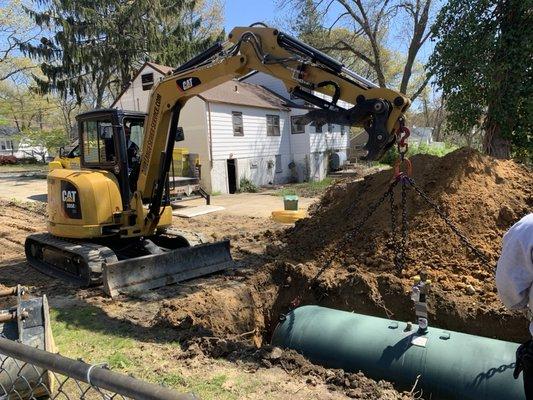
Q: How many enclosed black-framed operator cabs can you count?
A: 1